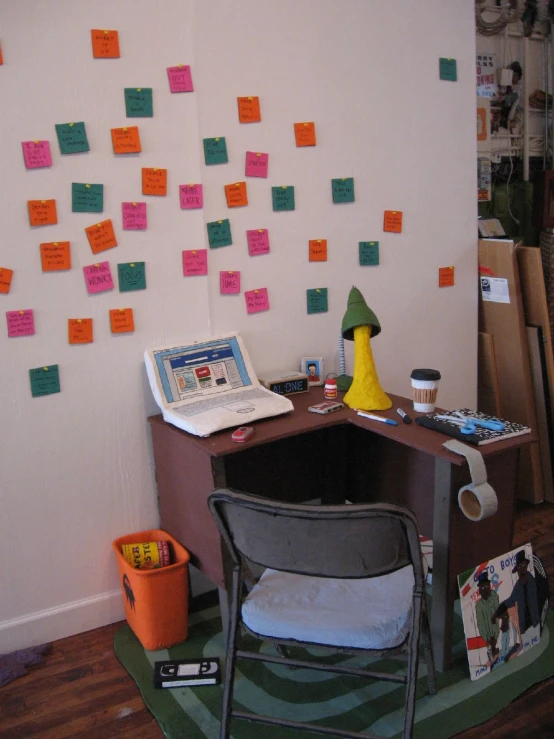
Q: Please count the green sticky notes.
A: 12